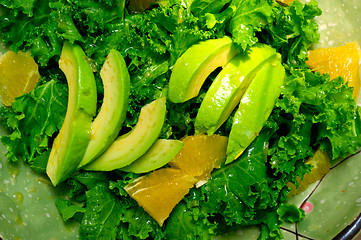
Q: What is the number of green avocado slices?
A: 7